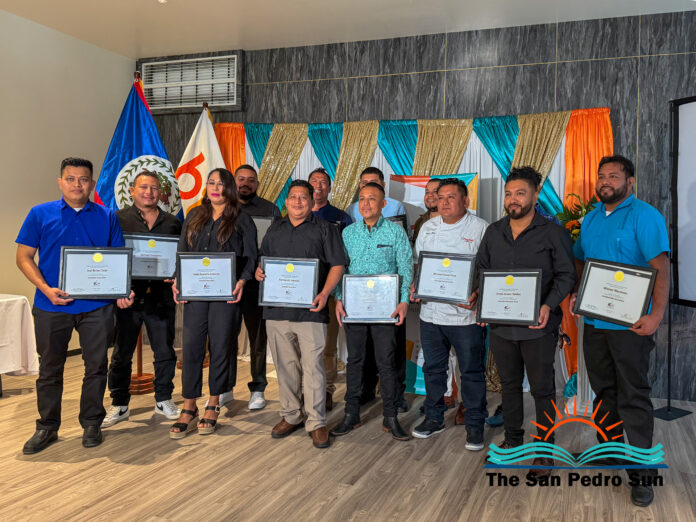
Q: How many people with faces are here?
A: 12